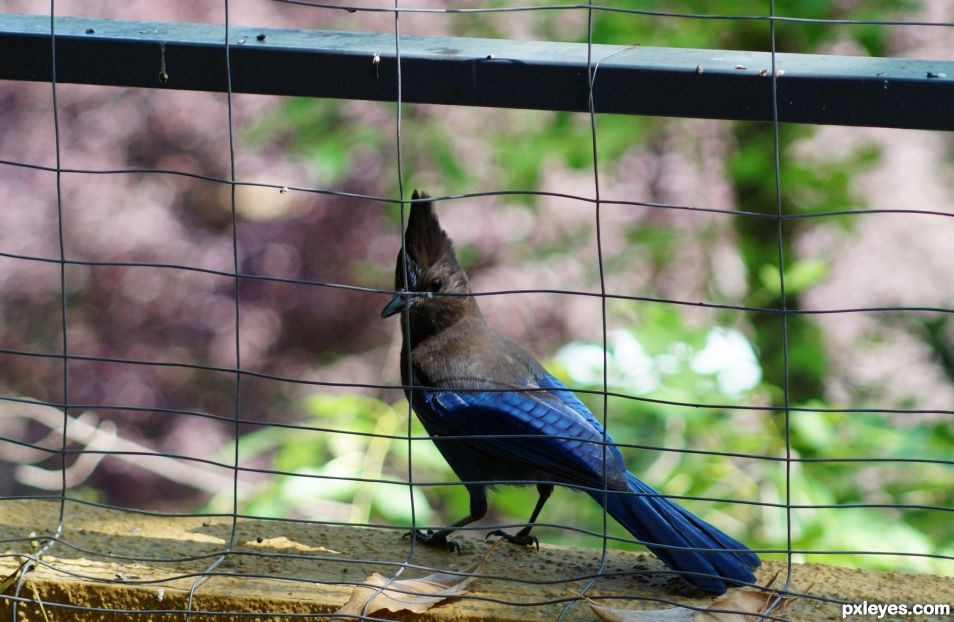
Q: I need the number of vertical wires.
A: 5